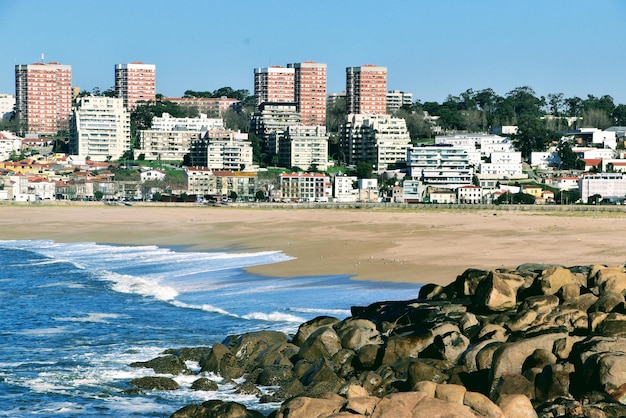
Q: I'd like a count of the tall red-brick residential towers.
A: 5